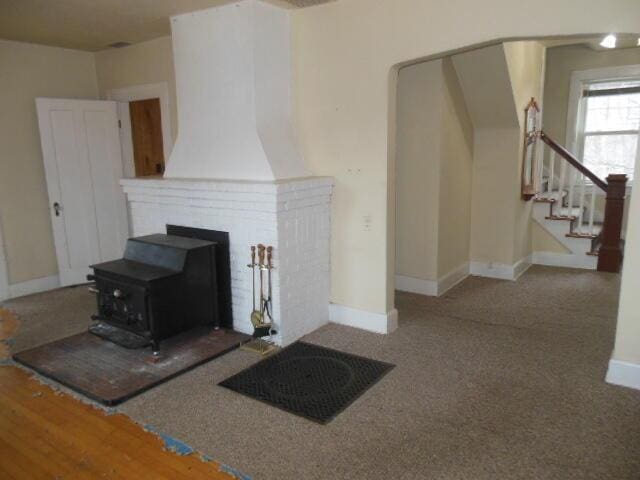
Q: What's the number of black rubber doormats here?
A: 1